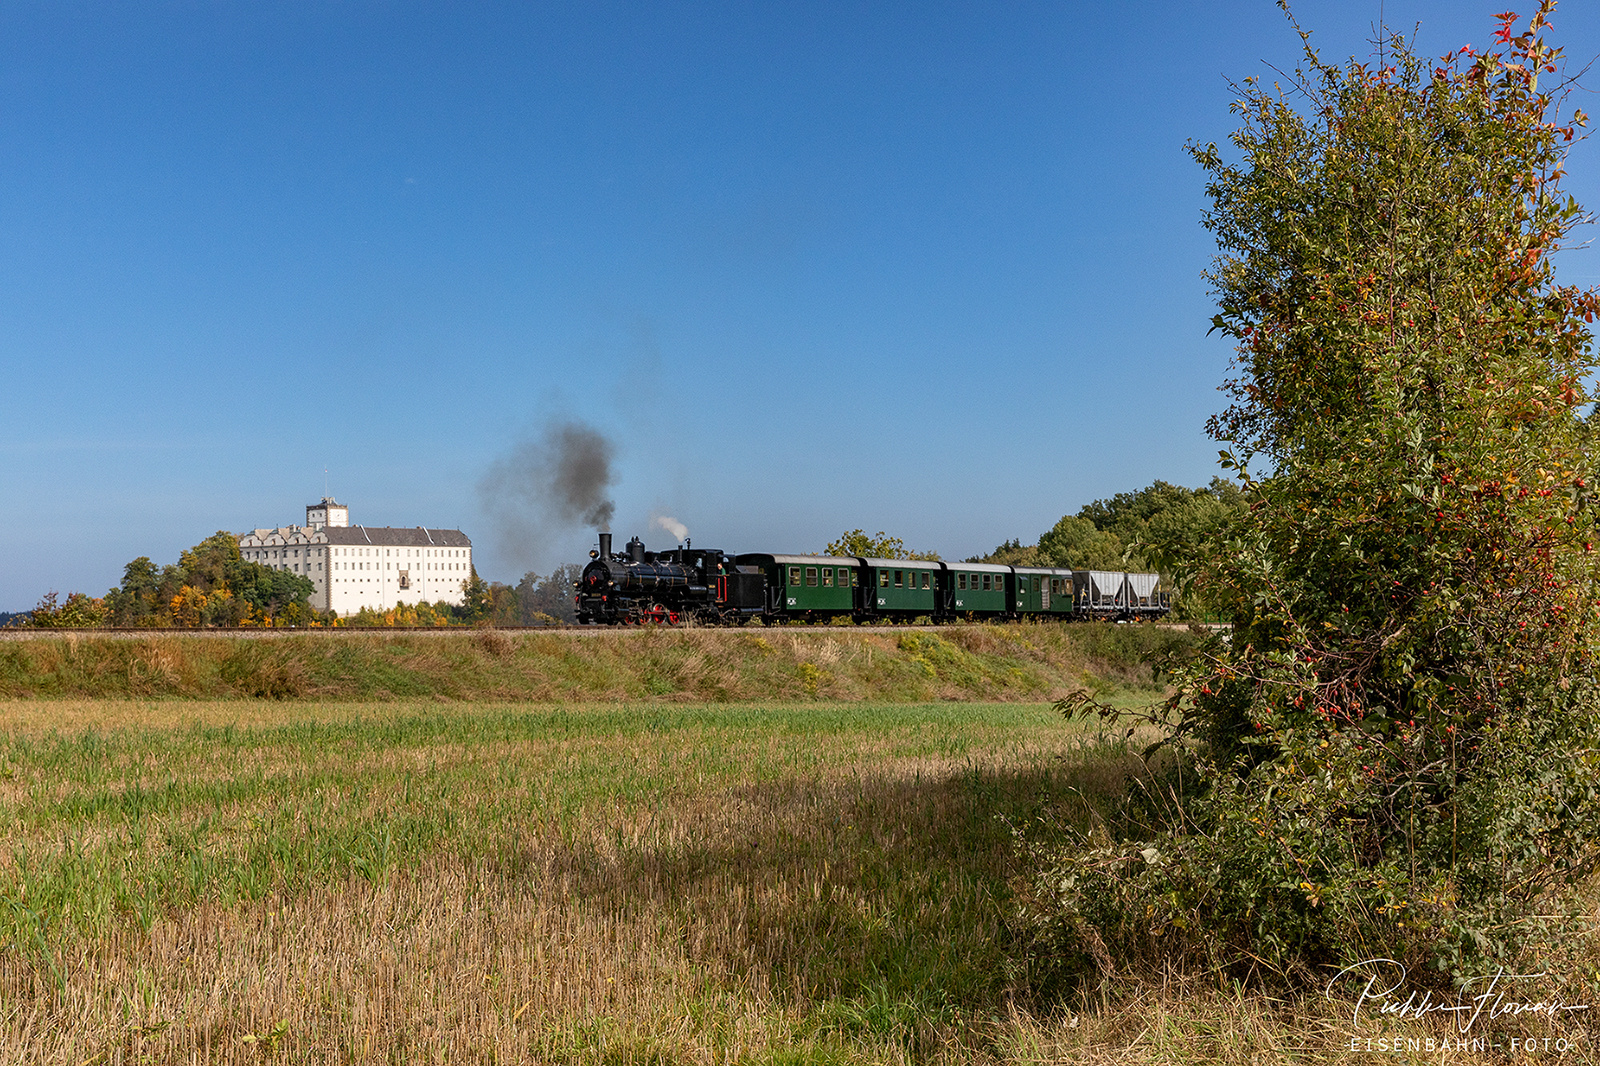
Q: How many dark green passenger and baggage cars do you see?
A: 4